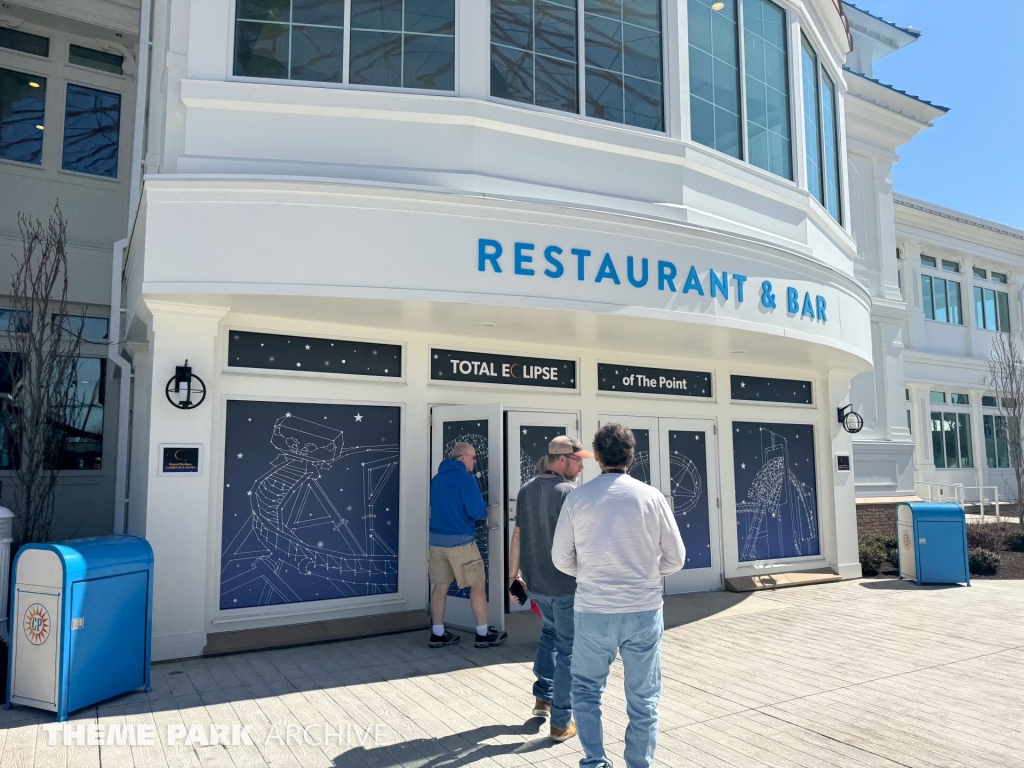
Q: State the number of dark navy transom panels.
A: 4